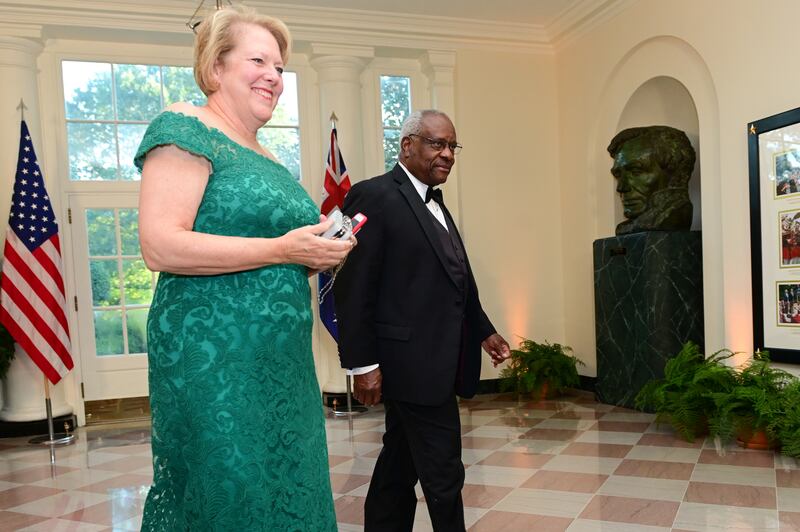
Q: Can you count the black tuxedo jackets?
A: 1